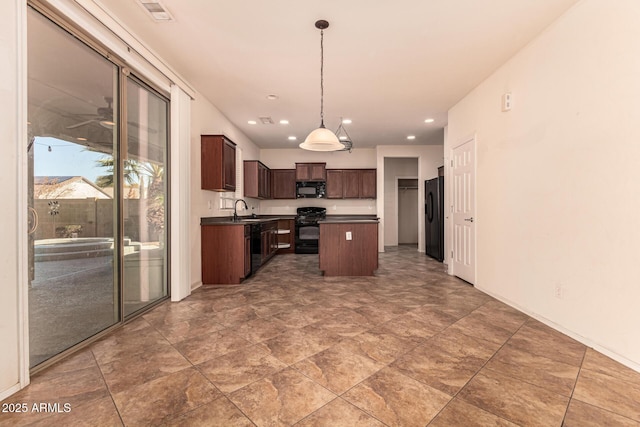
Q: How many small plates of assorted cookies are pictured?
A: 0